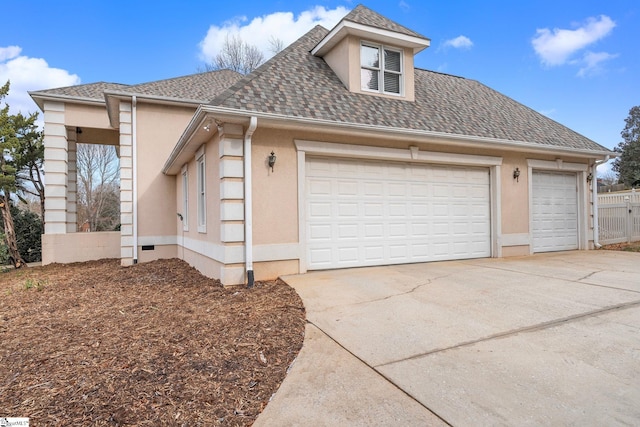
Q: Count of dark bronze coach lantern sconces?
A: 3